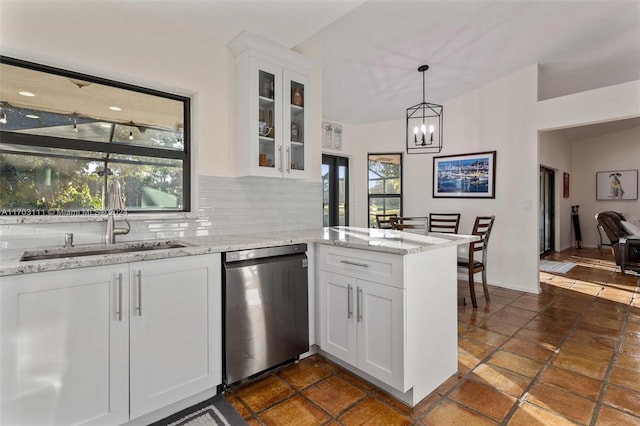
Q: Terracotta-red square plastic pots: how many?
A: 0